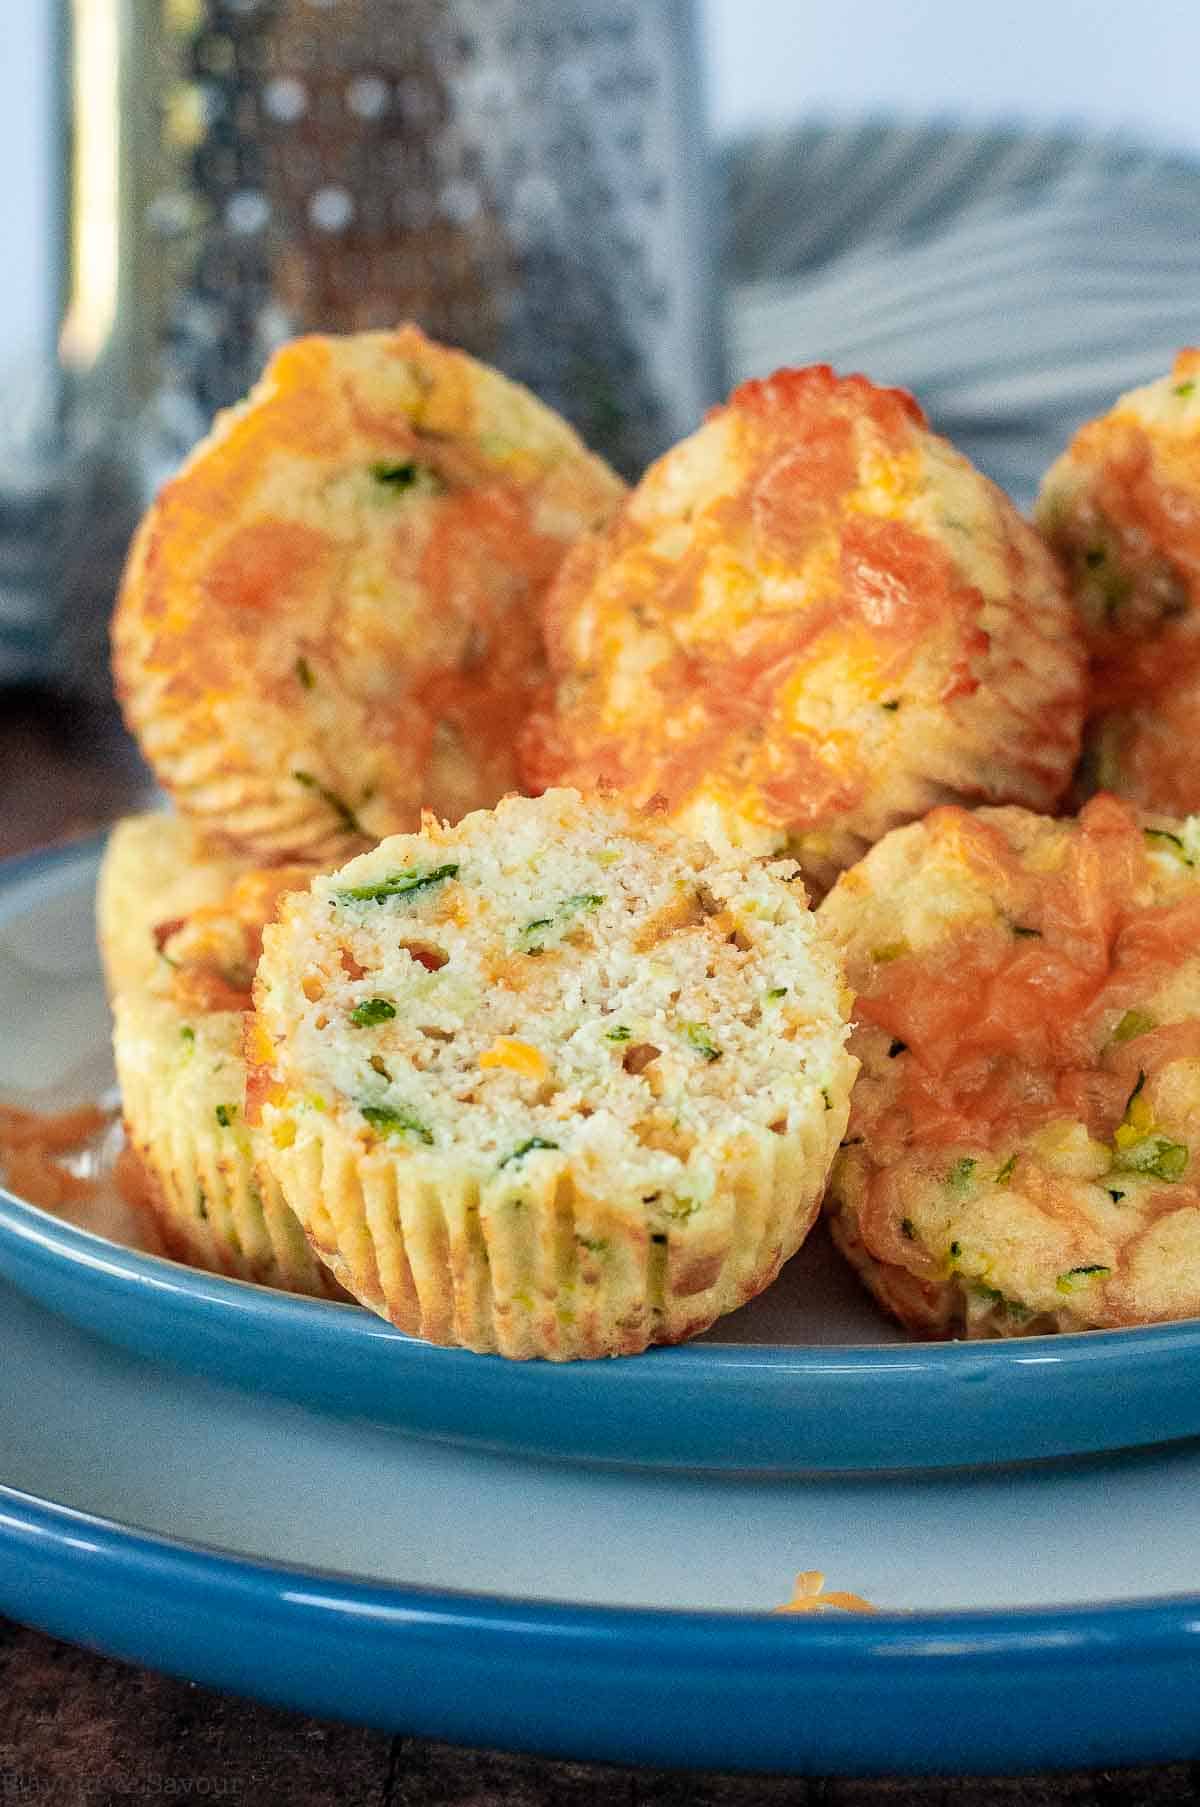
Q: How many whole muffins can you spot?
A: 5